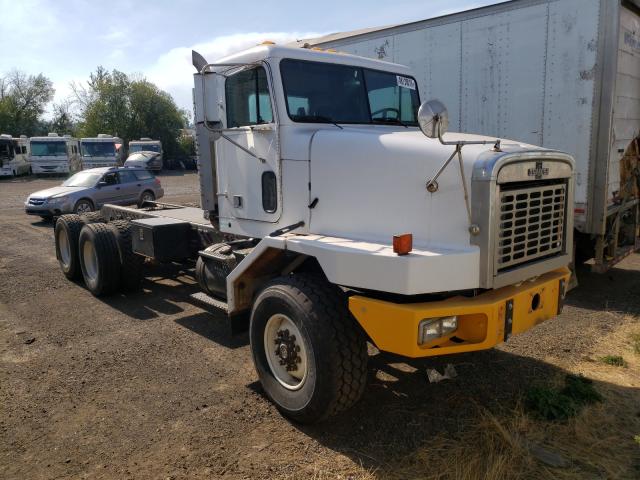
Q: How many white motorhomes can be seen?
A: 4